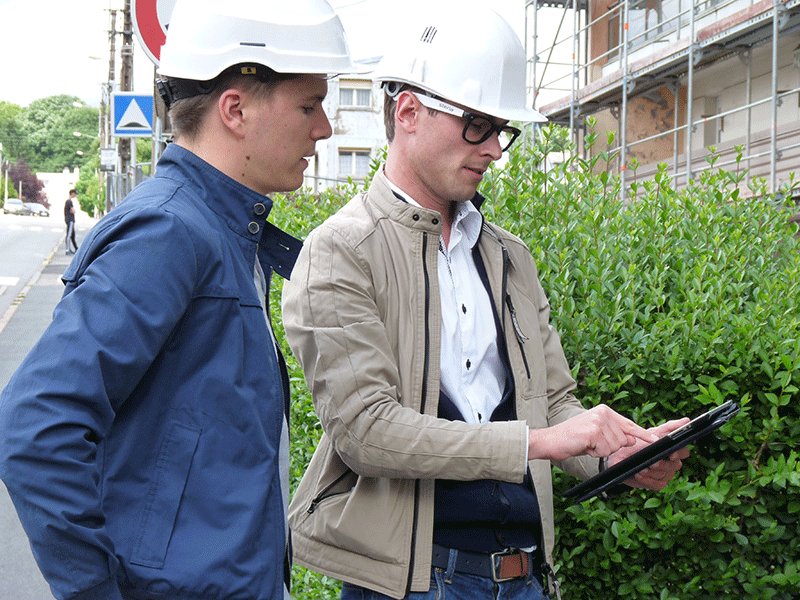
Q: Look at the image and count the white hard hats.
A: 2